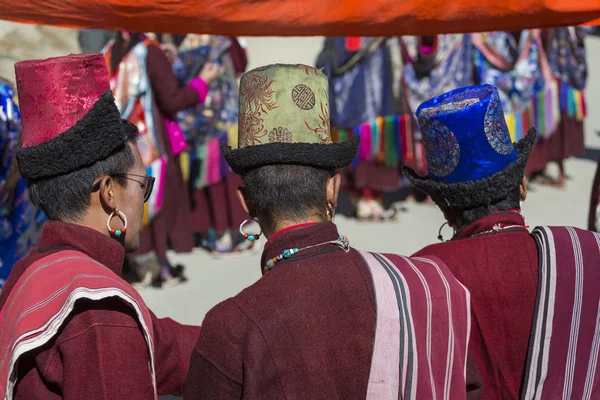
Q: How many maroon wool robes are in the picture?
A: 3